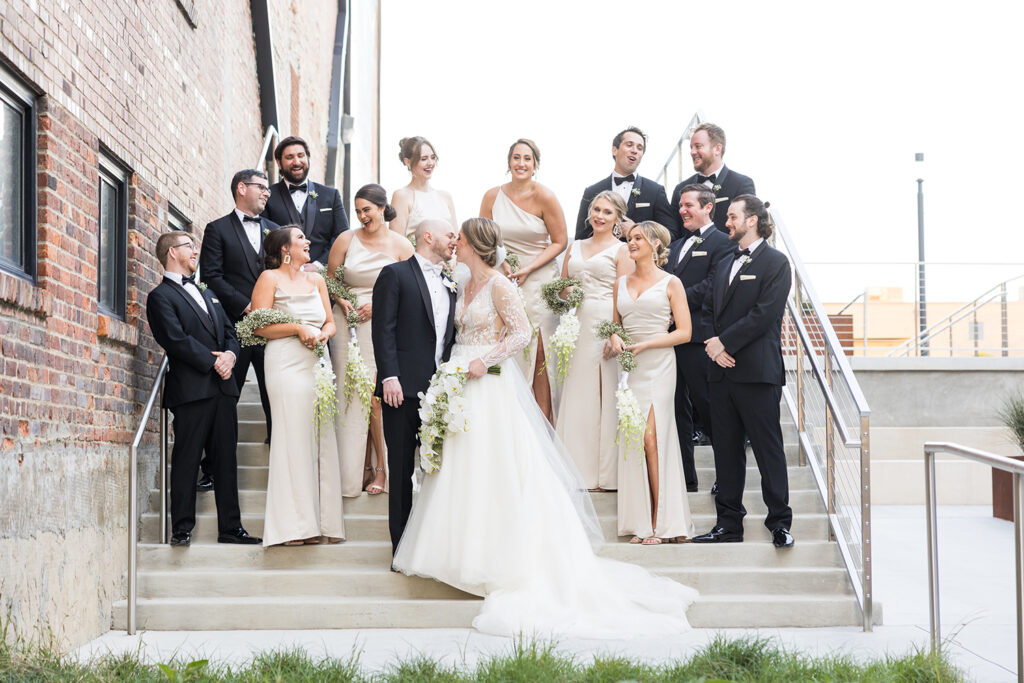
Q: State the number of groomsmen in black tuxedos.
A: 7